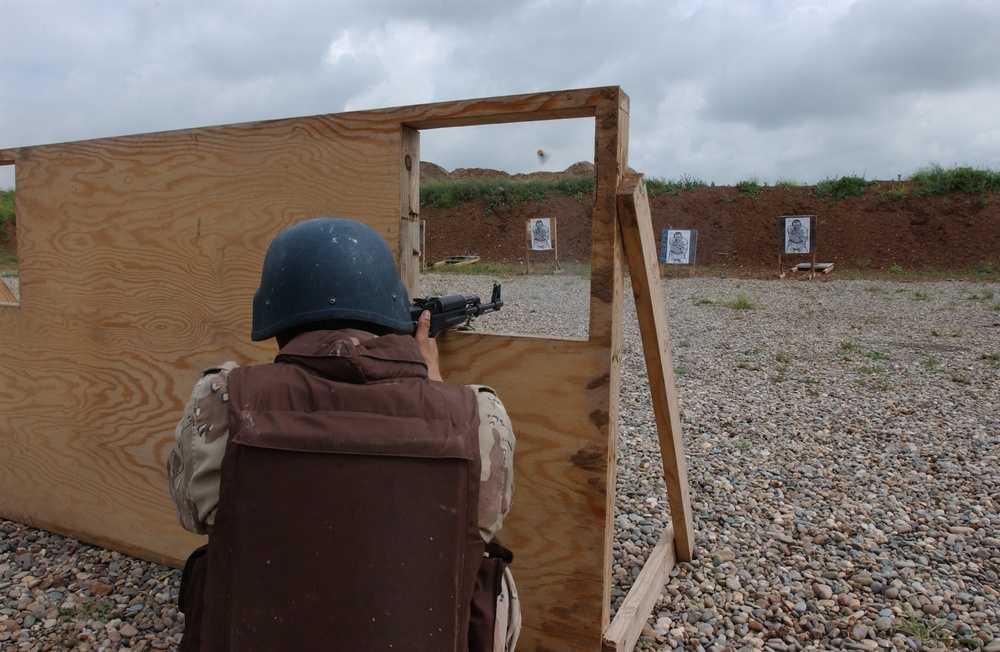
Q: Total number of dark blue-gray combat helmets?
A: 1